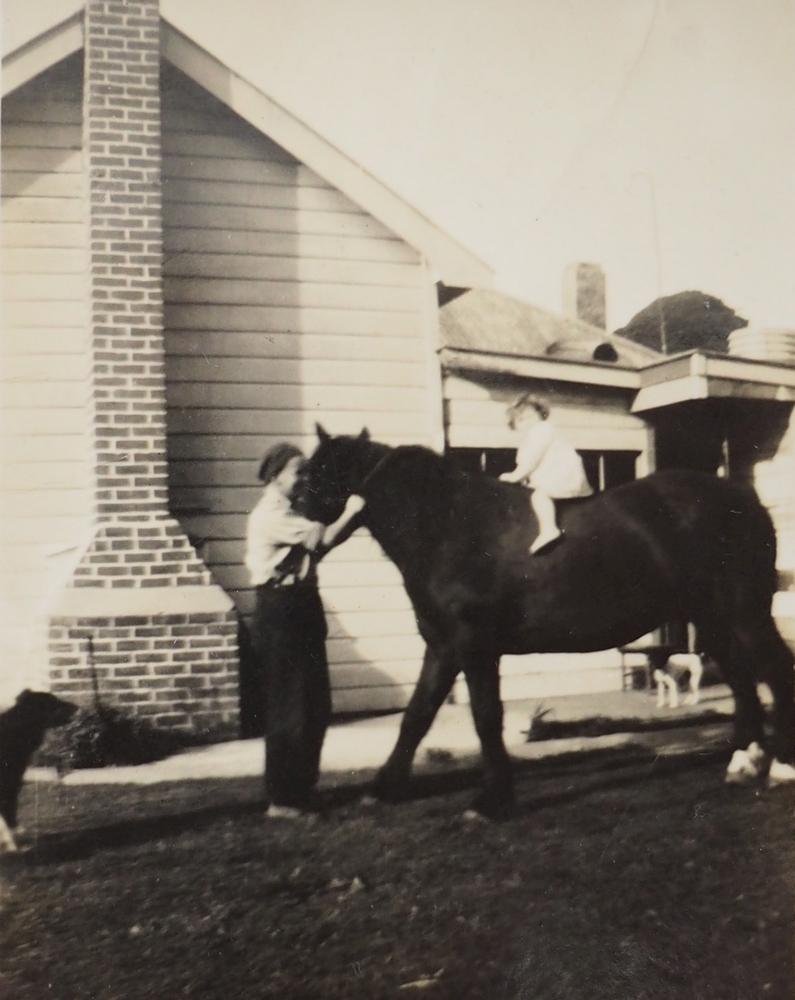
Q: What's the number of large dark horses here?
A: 1